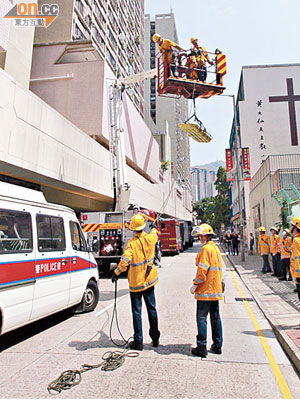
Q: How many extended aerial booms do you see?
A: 1